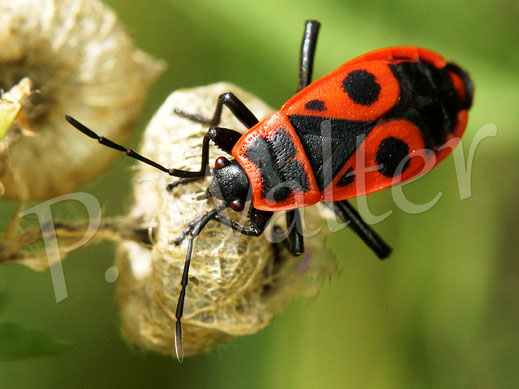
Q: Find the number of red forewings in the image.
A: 2